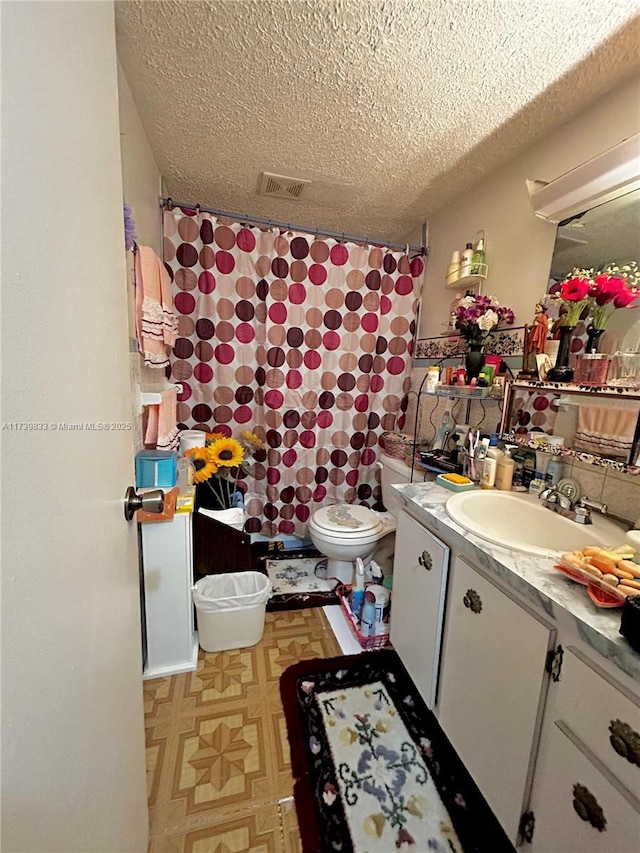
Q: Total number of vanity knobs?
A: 4